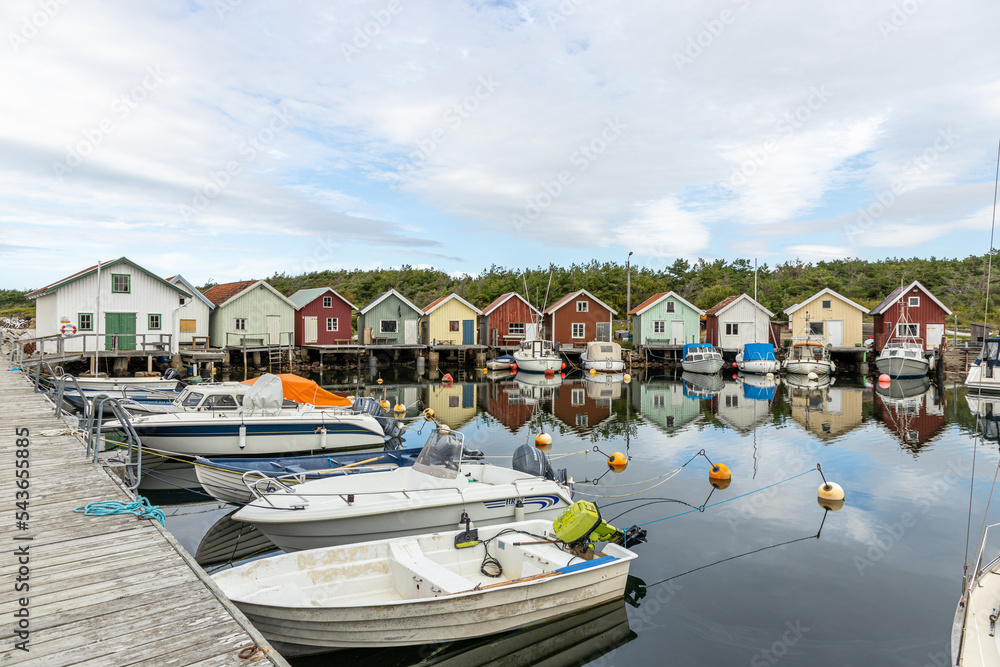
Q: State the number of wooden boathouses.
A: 12